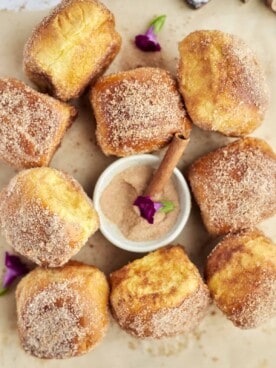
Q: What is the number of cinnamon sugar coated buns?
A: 9